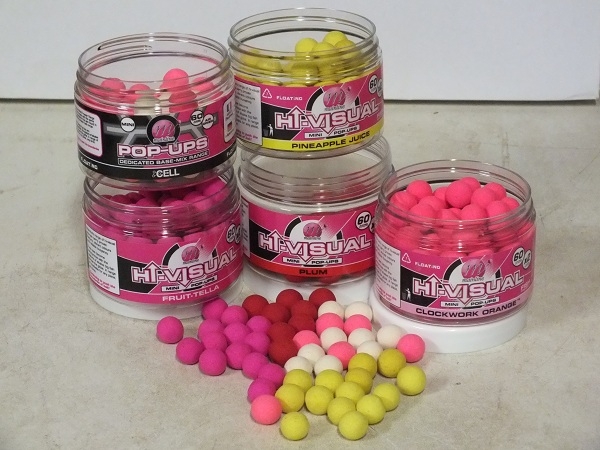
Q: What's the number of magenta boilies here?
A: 14